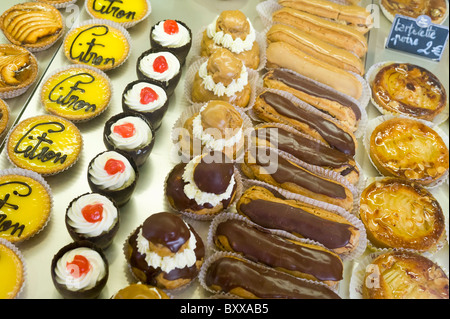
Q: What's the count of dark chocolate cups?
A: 7